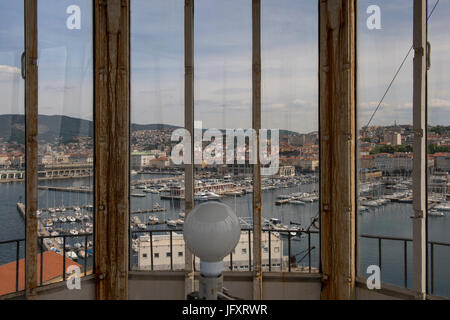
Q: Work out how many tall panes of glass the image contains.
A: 7